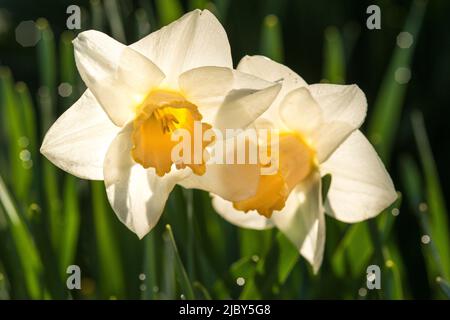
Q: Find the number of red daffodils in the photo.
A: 0